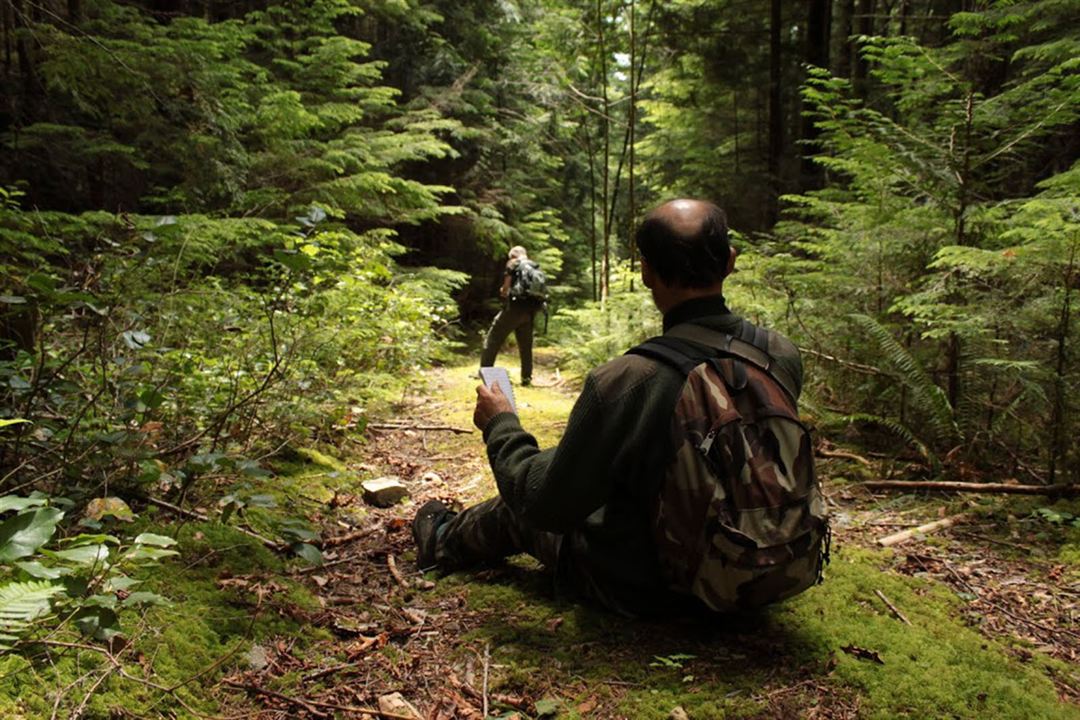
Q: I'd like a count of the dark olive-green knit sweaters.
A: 1